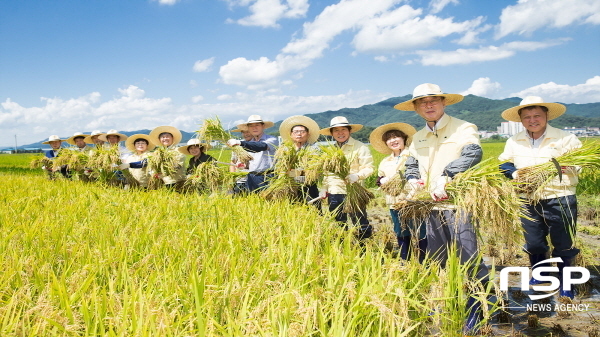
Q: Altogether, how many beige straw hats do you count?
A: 14